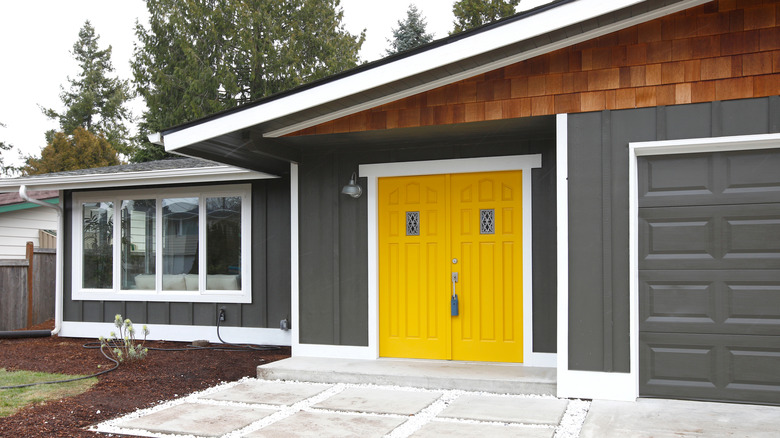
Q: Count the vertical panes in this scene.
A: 4